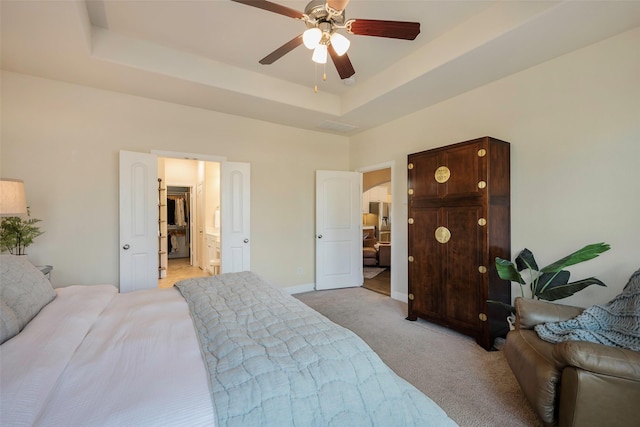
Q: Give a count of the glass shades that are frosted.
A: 3